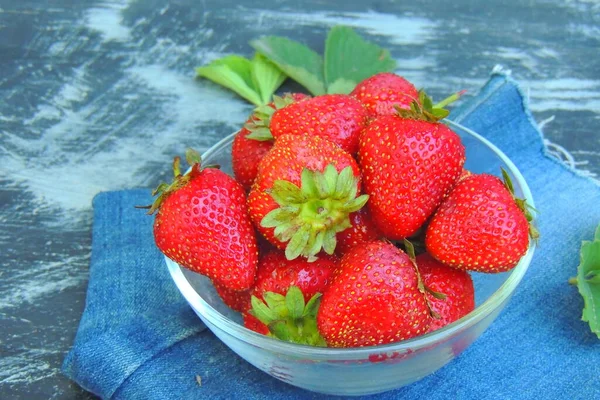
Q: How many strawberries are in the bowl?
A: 12